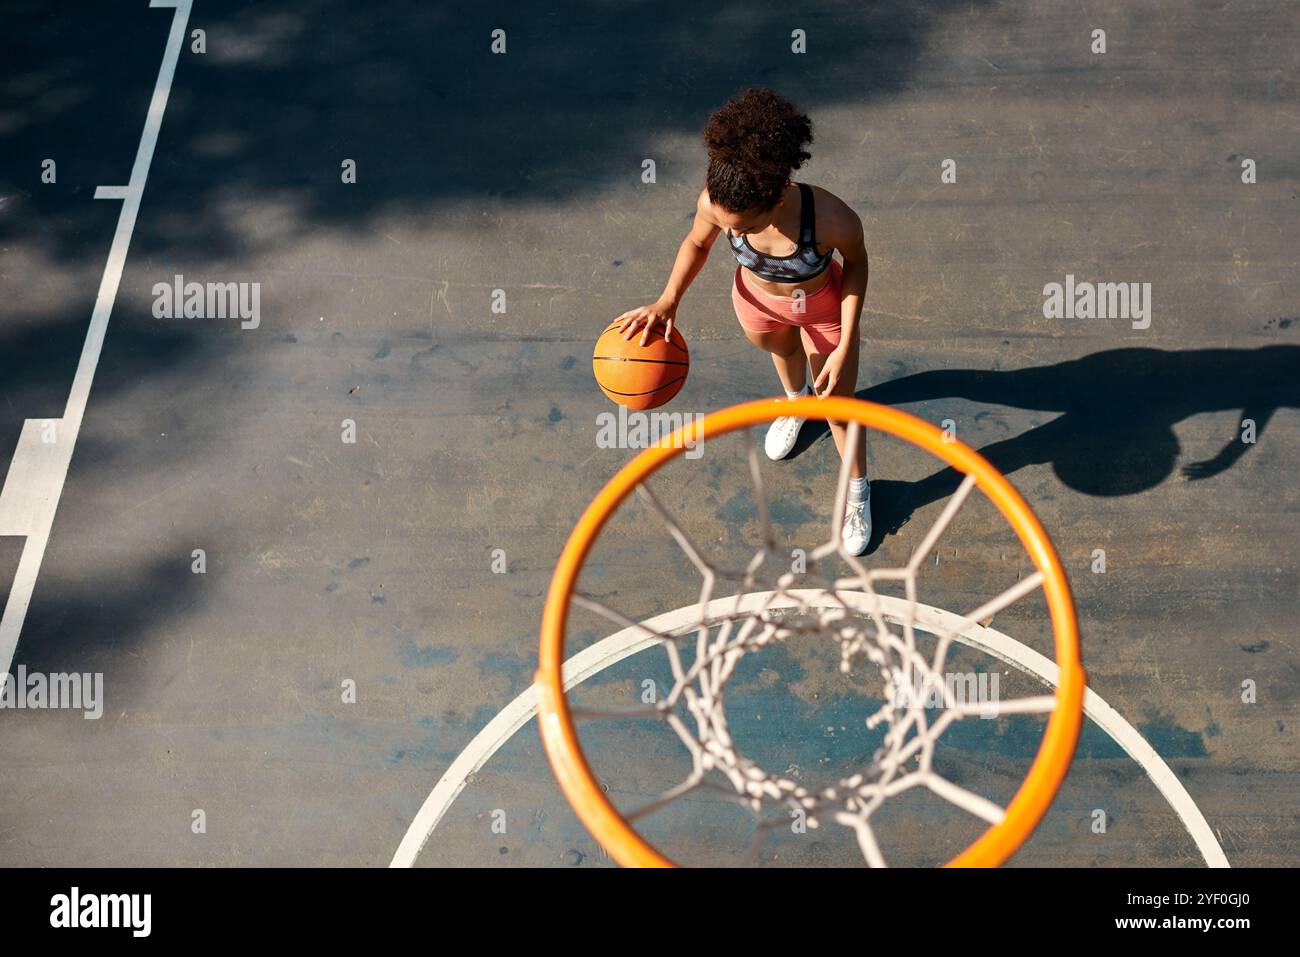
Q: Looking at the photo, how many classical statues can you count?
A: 0